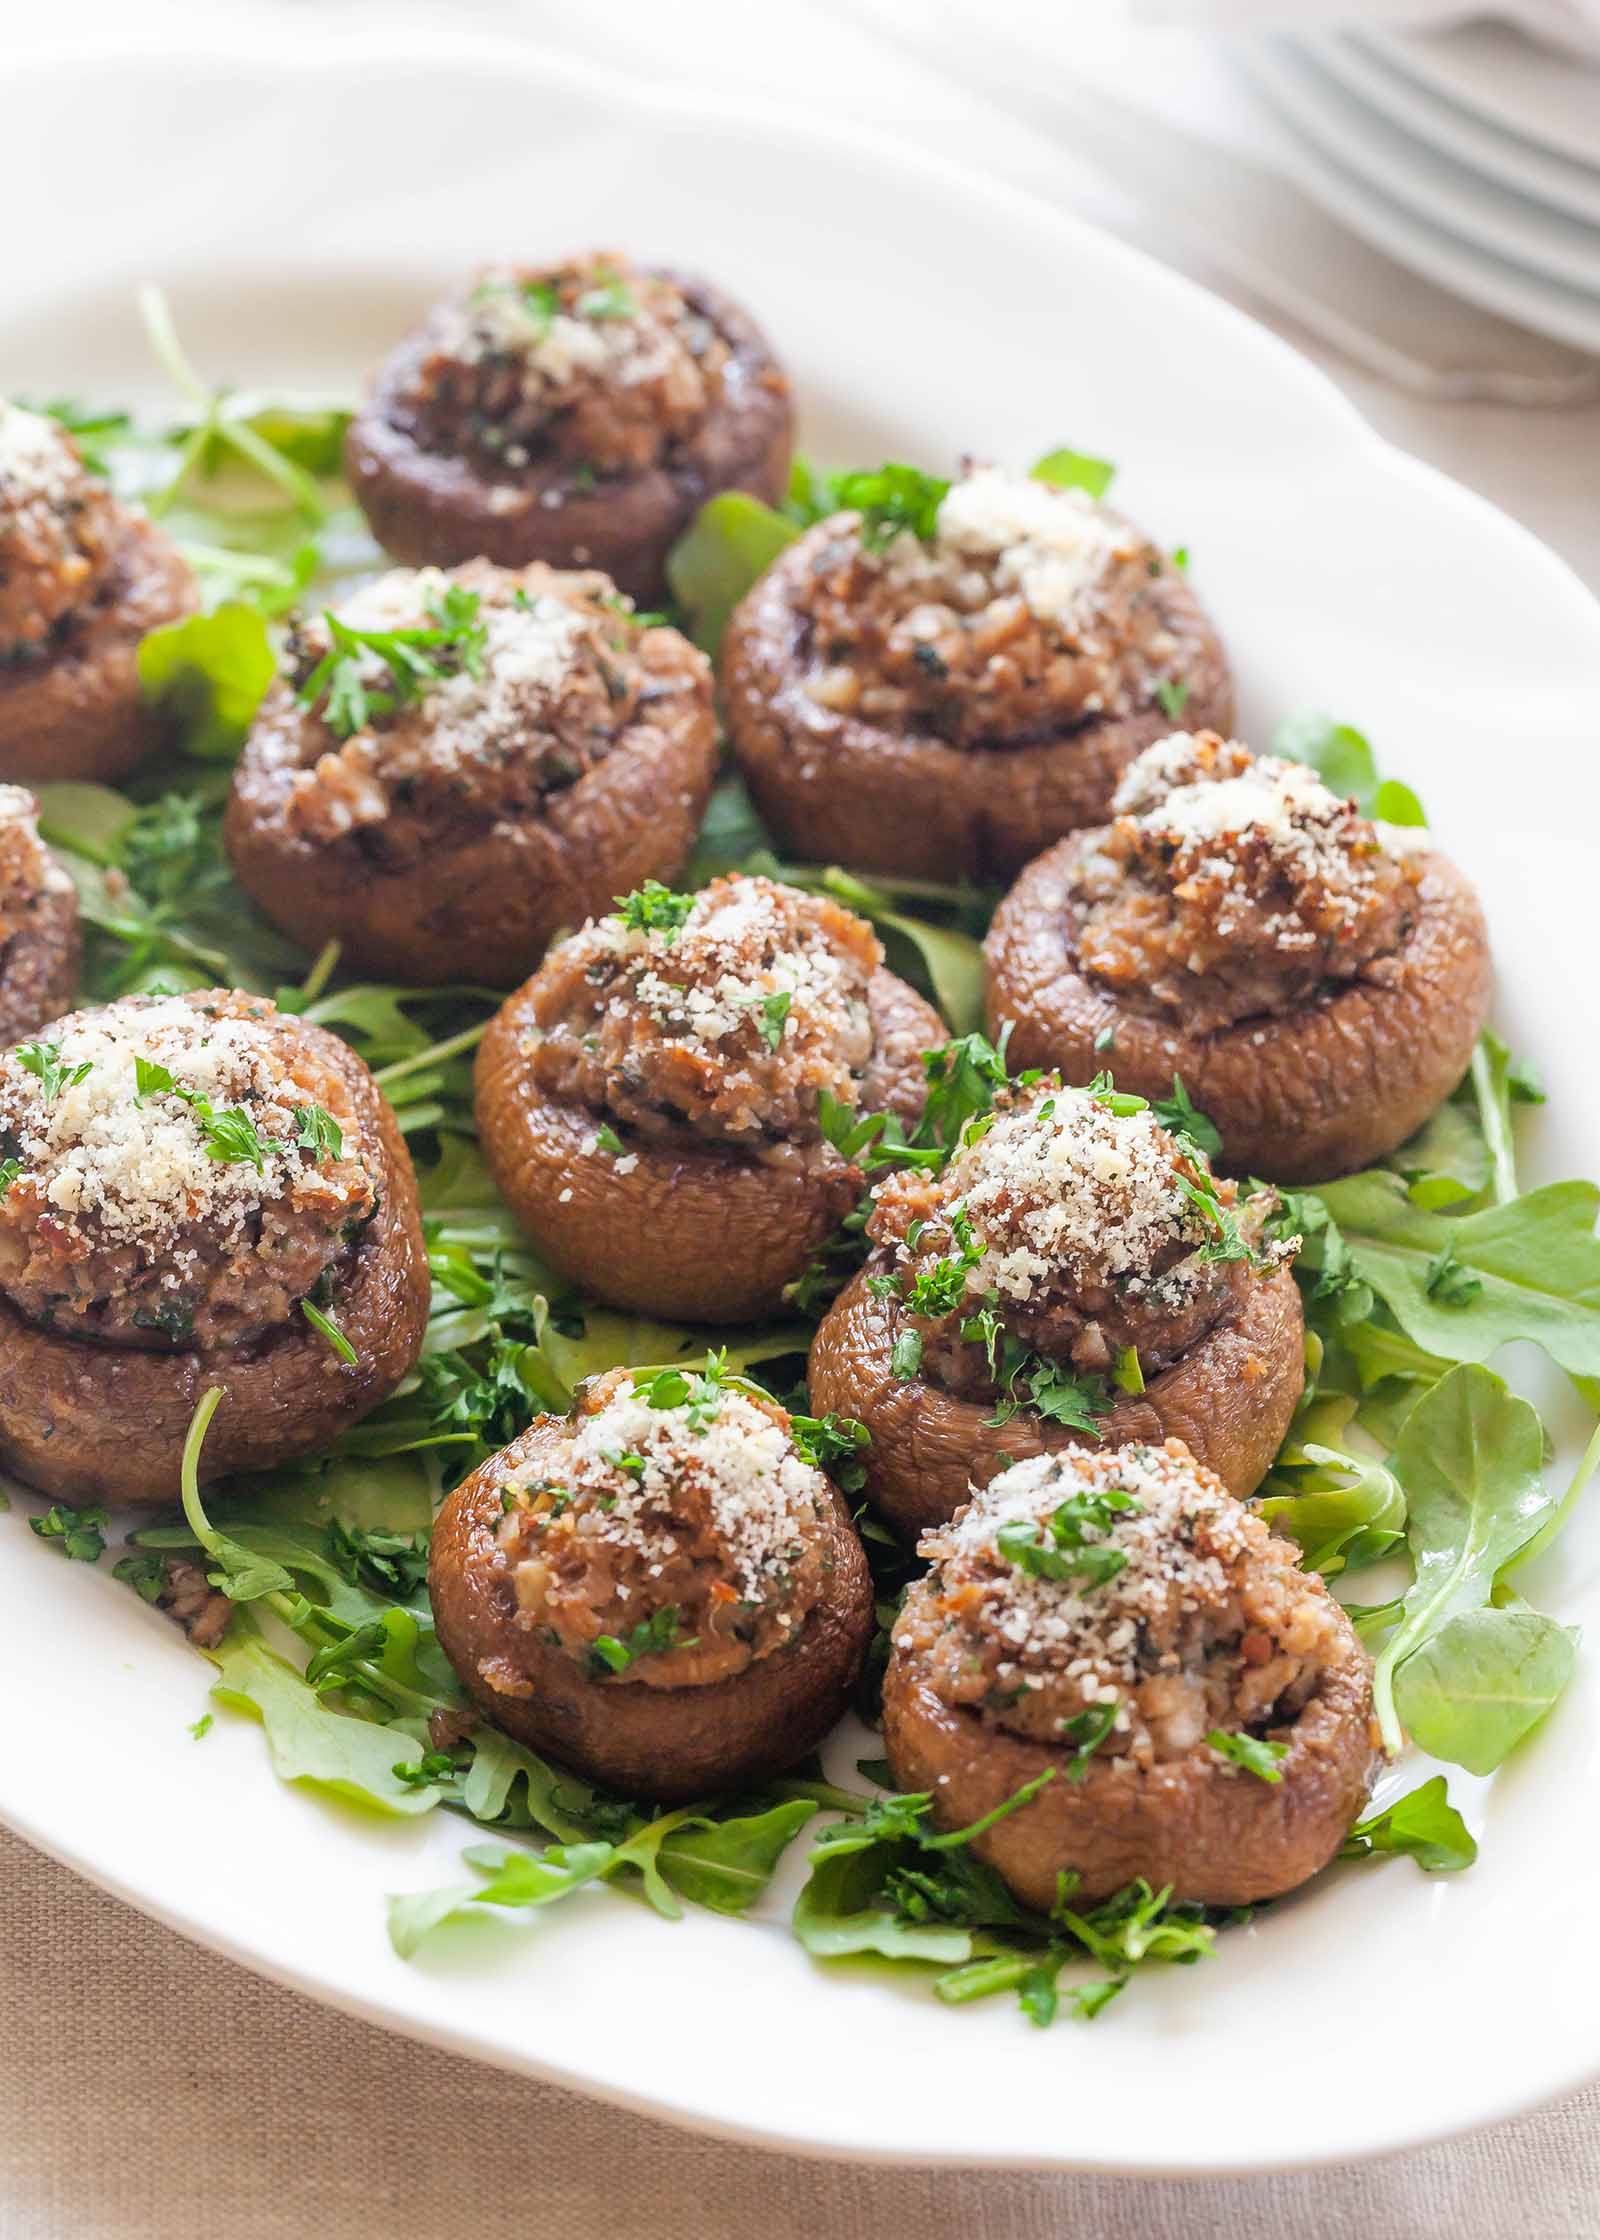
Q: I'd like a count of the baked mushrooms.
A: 11